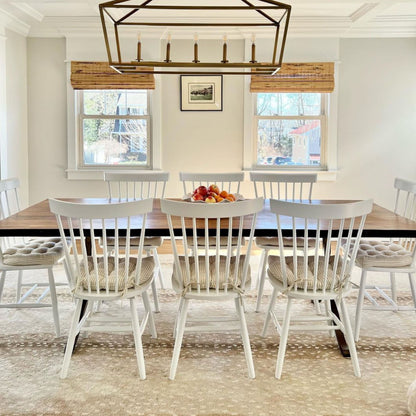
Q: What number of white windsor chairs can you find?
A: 8